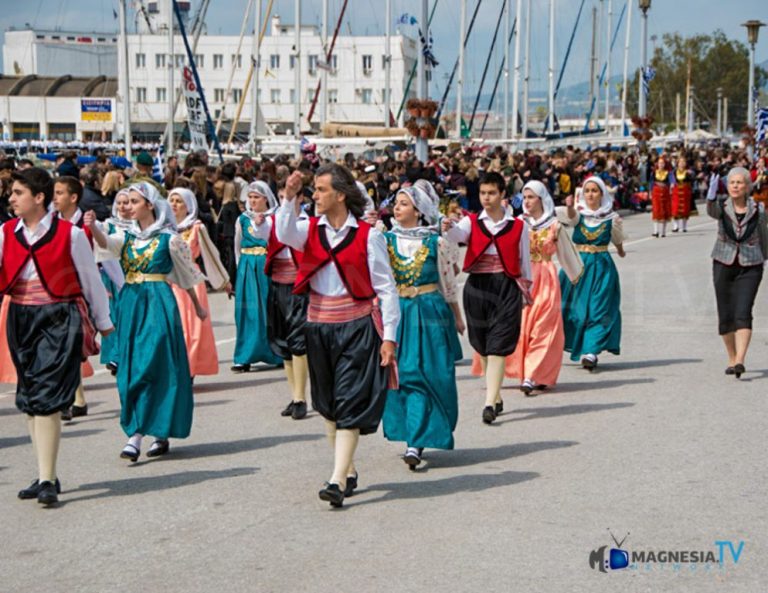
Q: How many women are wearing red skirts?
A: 2